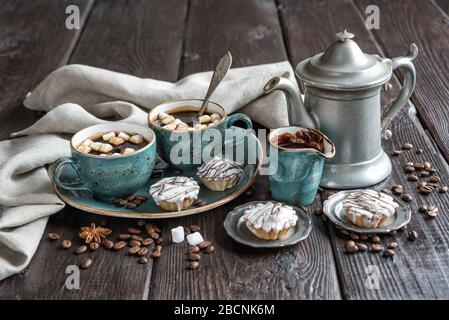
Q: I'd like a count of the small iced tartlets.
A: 4